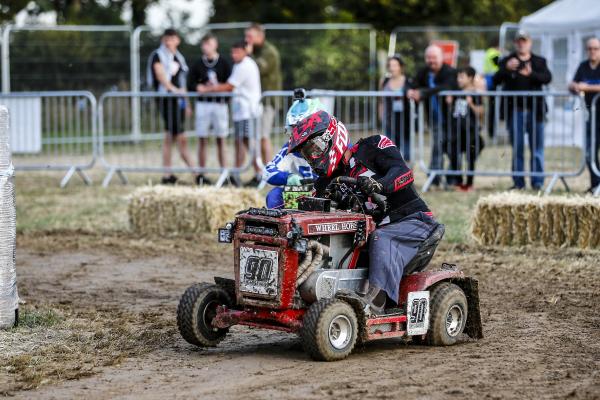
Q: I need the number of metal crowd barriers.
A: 5